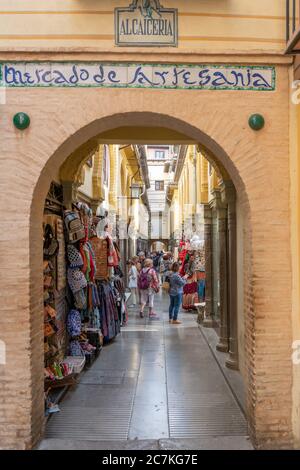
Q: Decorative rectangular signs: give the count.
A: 2